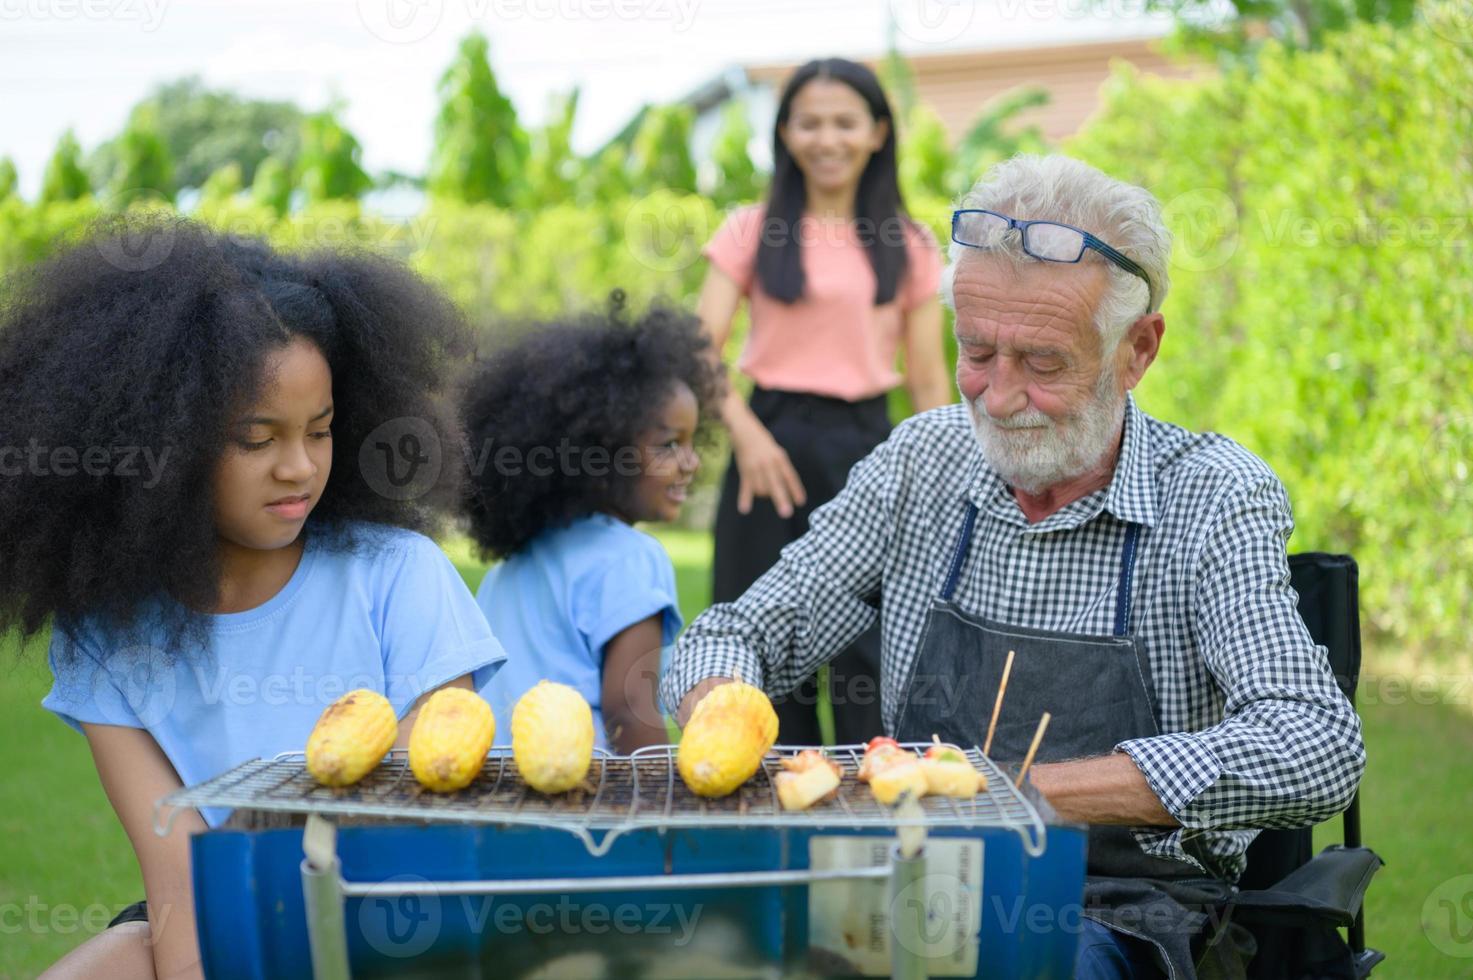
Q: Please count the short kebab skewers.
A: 3